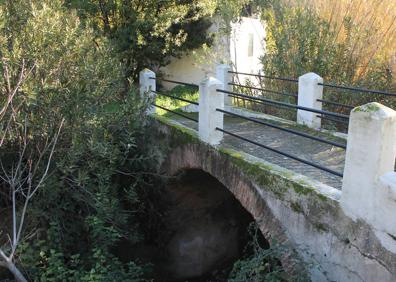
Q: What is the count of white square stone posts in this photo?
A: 5